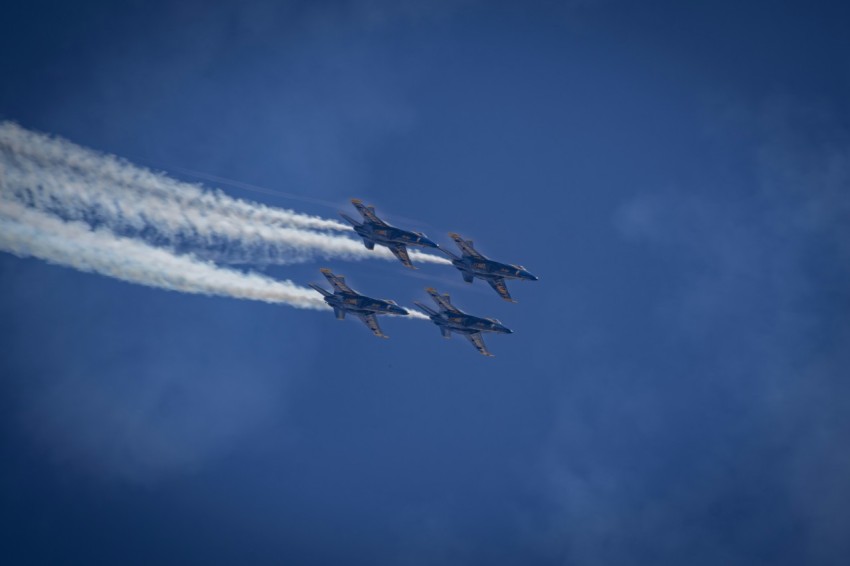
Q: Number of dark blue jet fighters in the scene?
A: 4